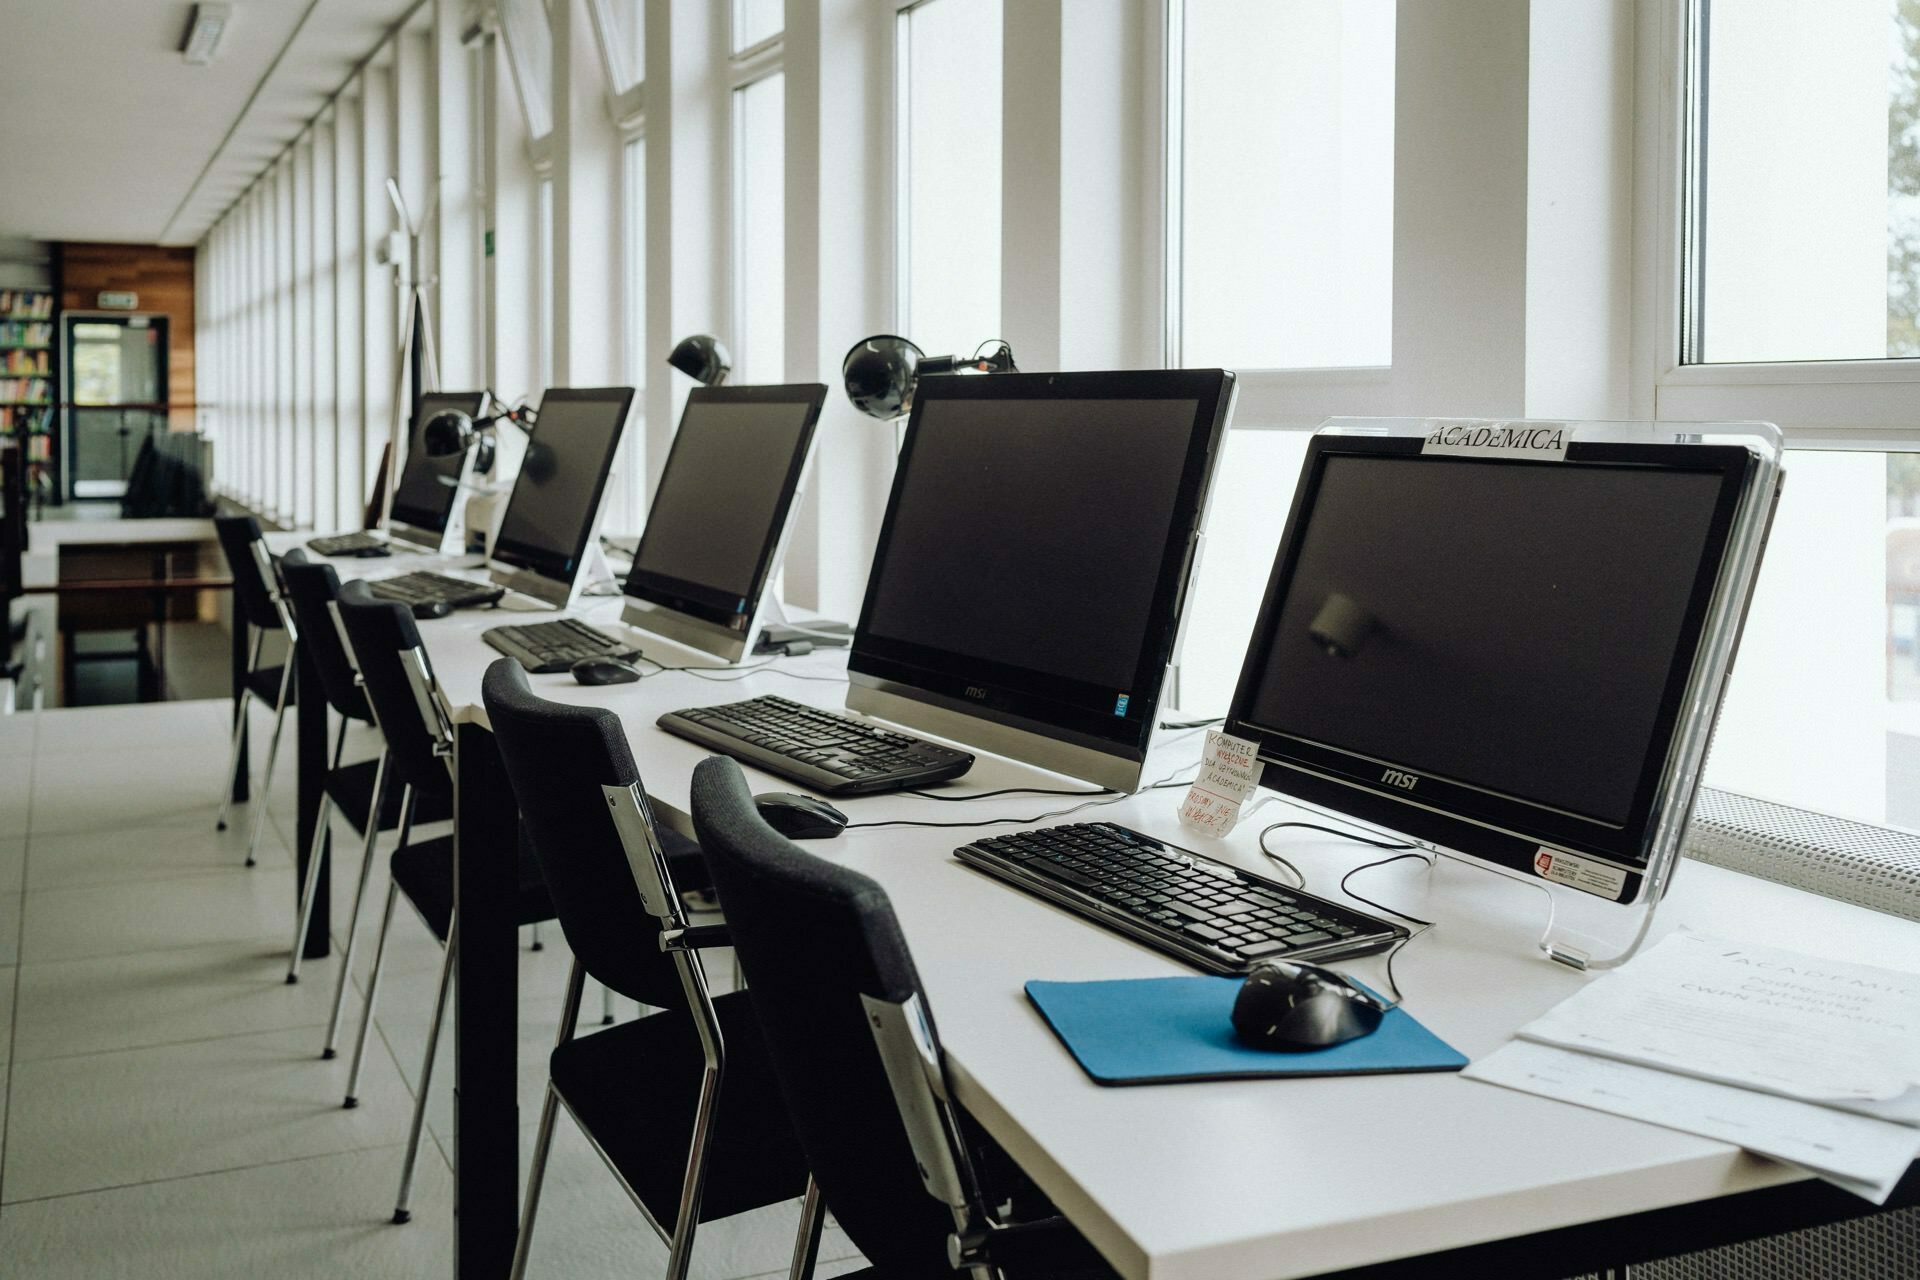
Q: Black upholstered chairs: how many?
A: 5